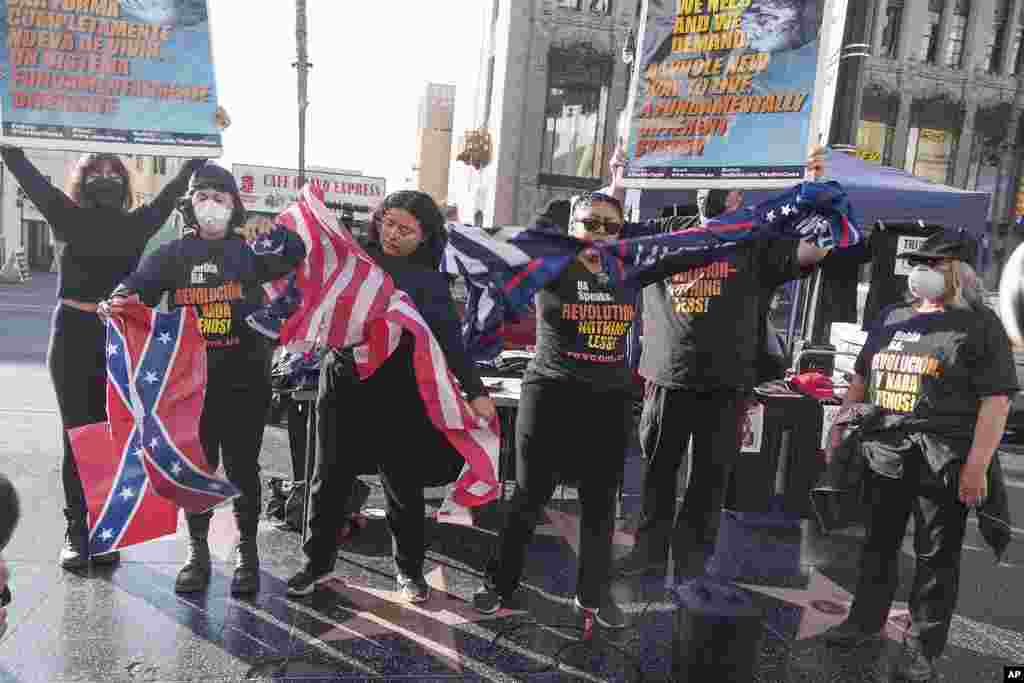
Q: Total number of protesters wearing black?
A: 6